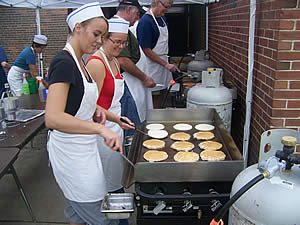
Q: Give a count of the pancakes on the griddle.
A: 12